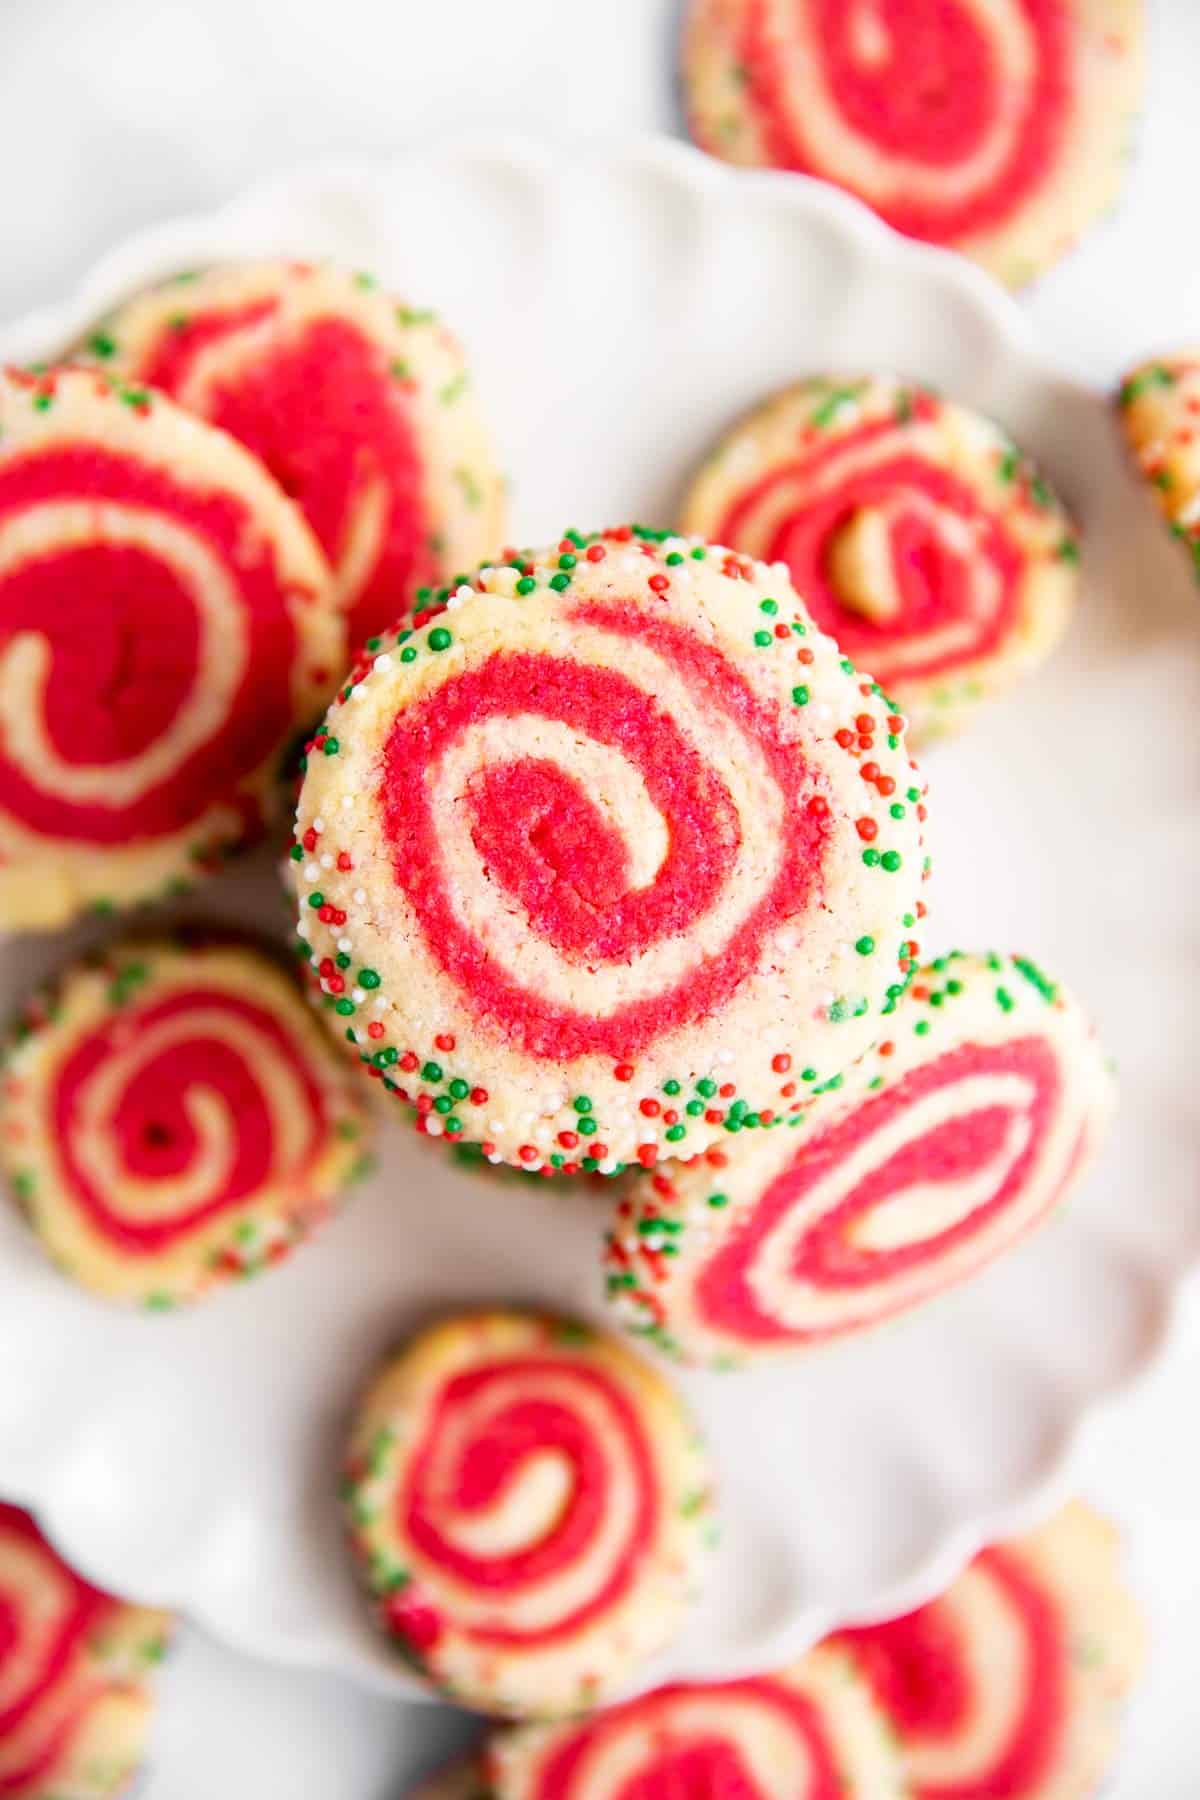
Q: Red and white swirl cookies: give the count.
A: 12